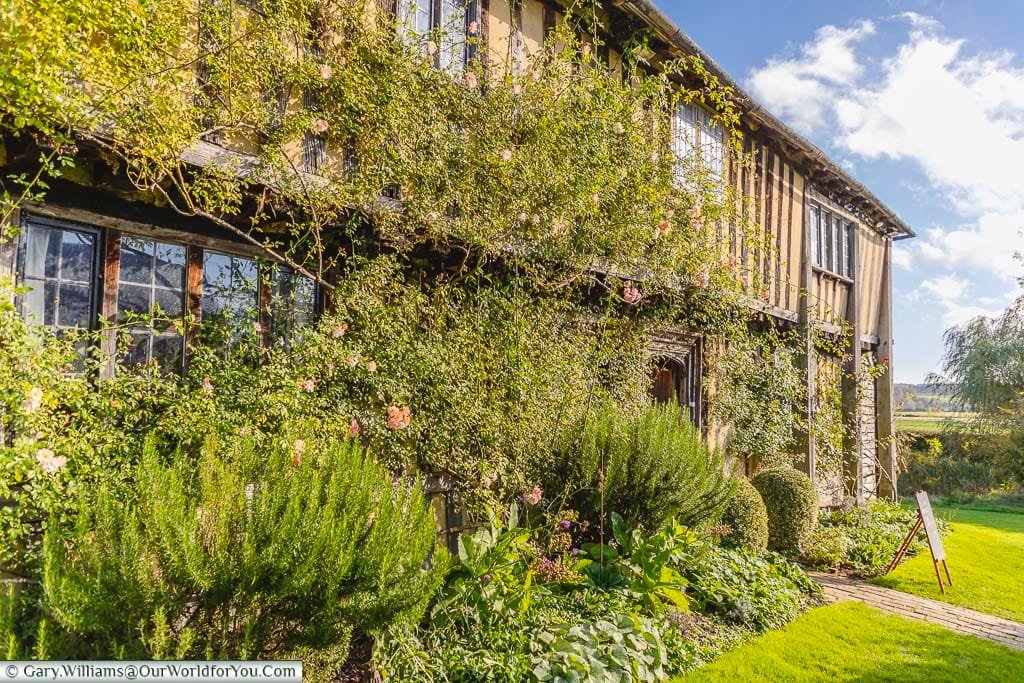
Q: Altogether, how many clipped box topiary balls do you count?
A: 2